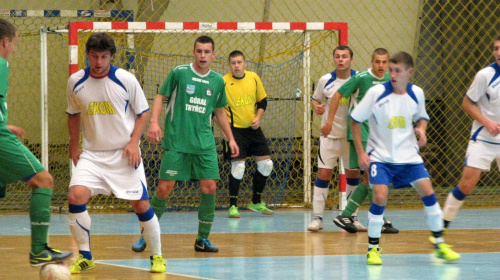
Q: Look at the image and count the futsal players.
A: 8